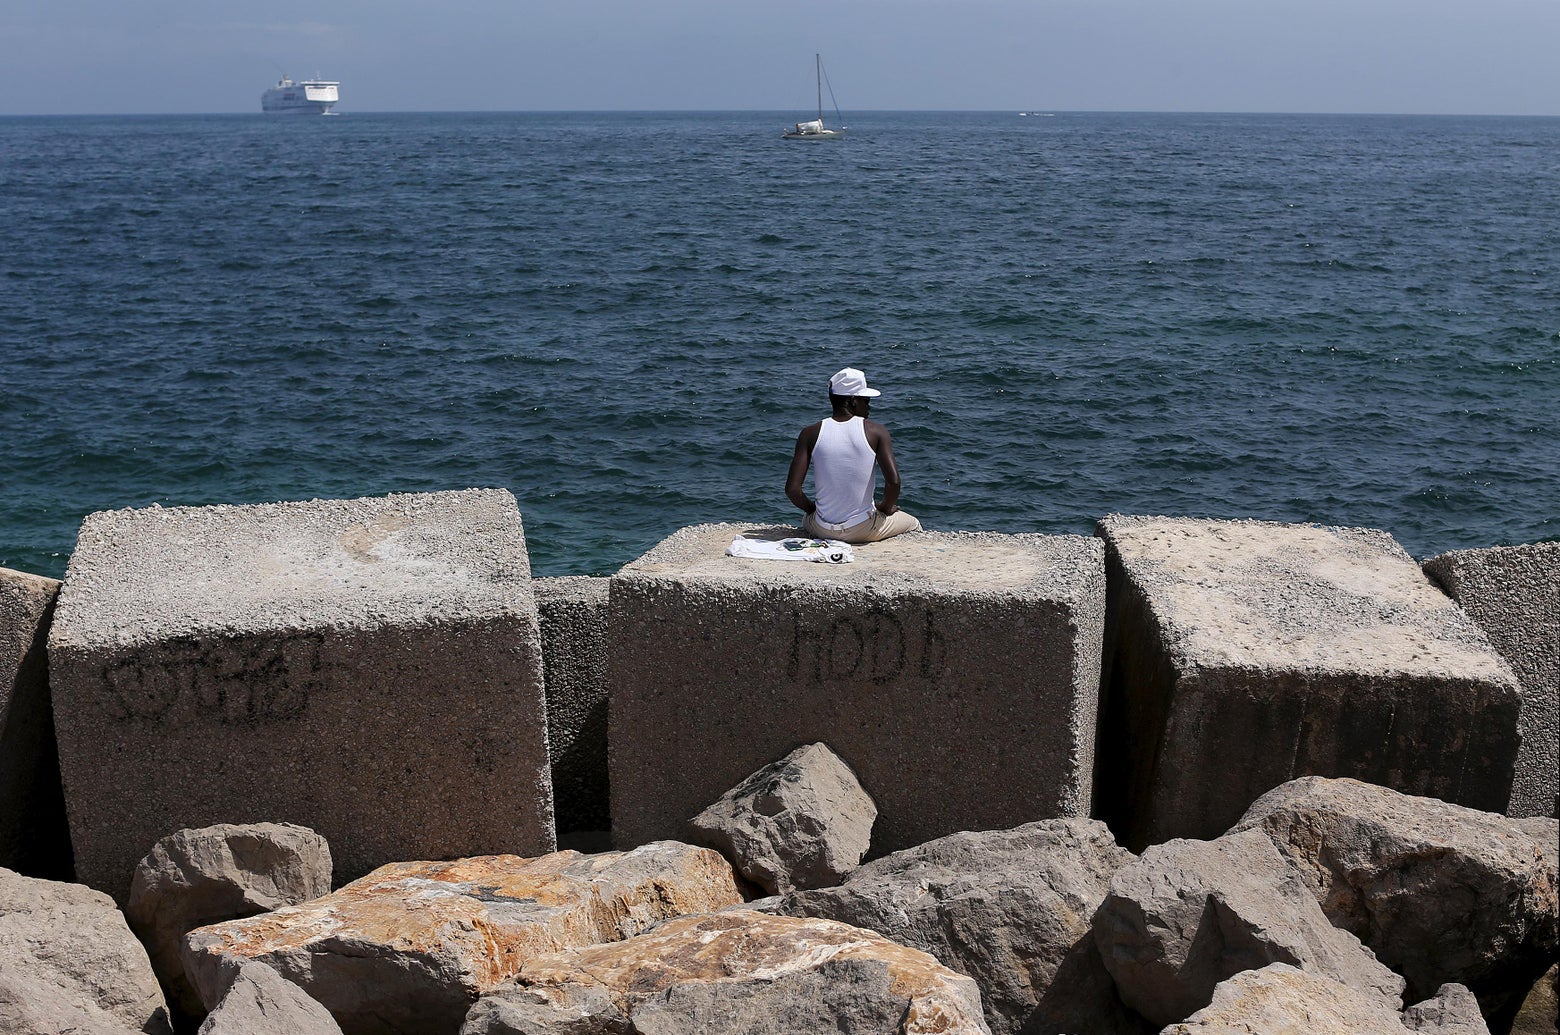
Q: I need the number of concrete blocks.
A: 6